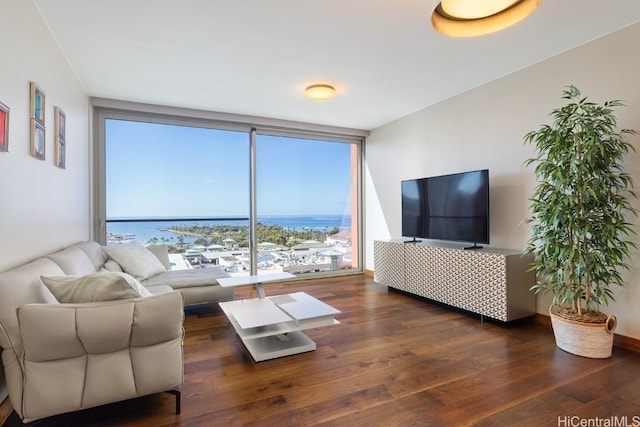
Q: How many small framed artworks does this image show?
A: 5